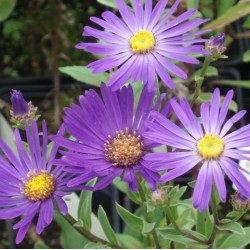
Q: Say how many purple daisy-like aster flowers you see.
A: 4